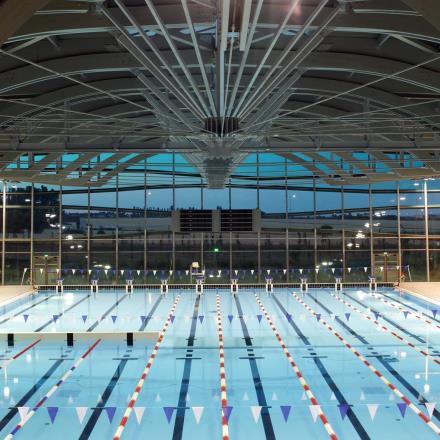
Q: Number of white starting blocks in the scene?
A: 10